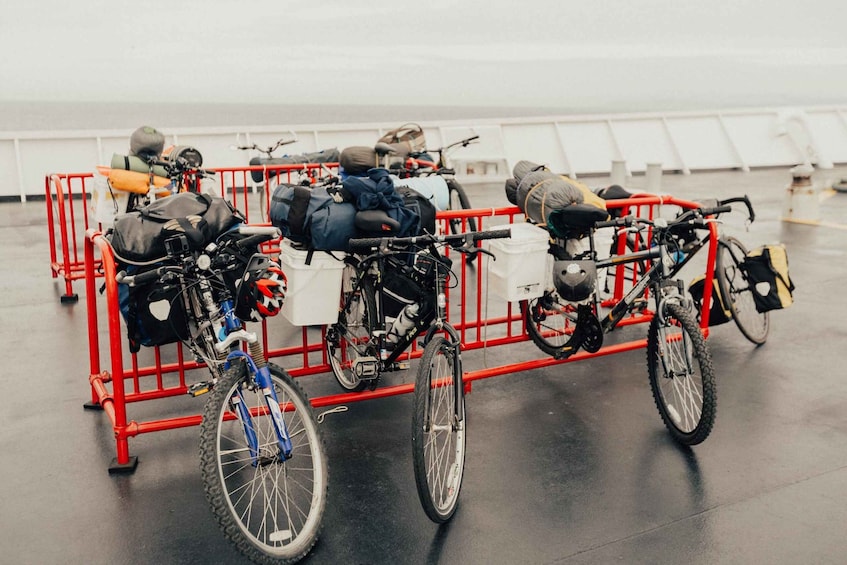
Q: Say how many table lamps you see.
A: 0